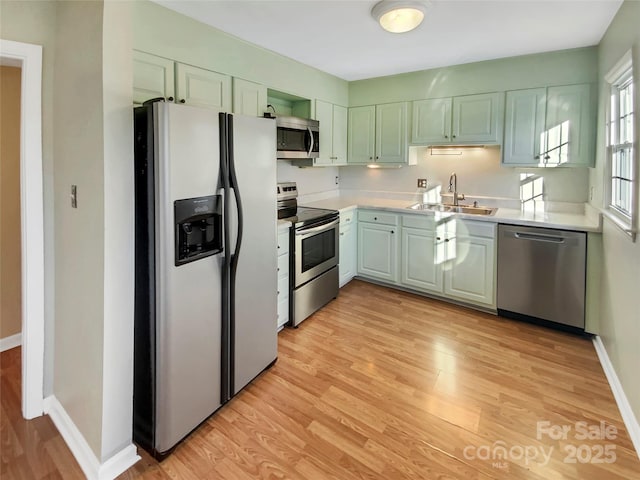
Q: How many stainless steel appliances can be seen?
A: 4